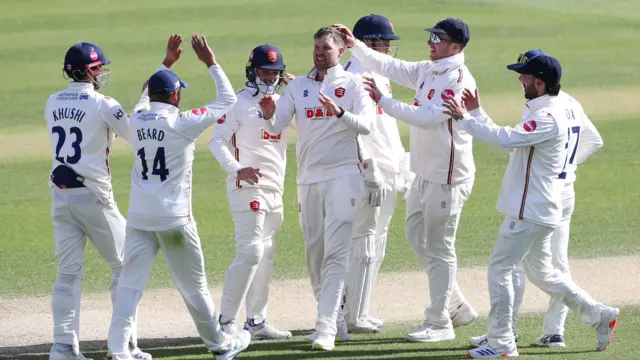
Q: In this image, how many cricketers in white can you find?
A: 8